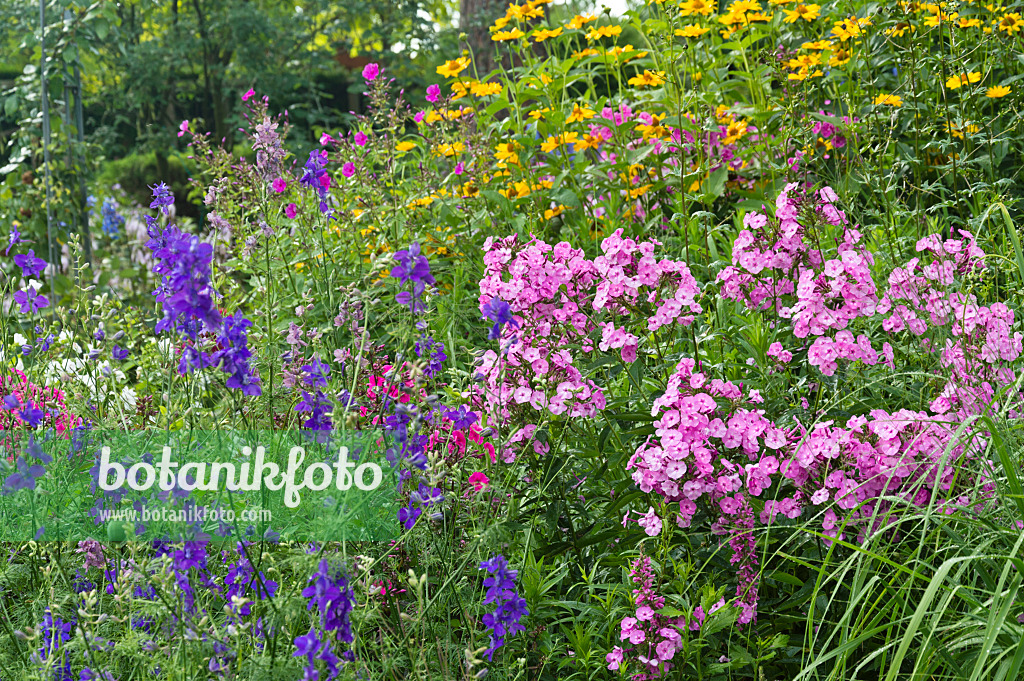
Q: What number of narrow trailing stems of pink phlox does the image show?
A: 2